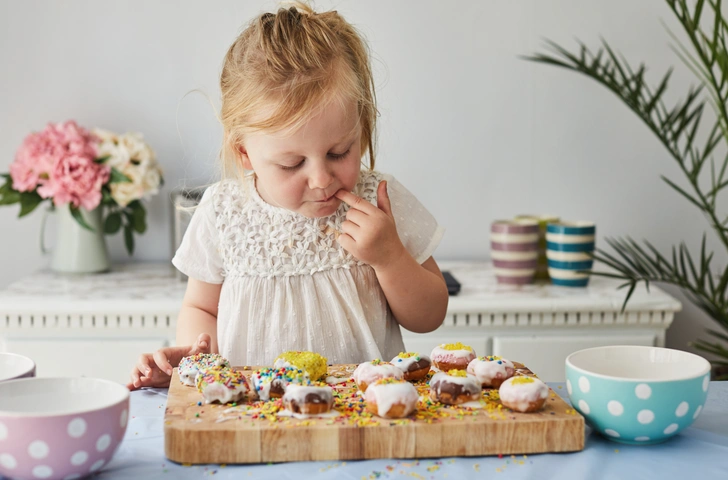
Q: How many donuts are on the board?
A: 12